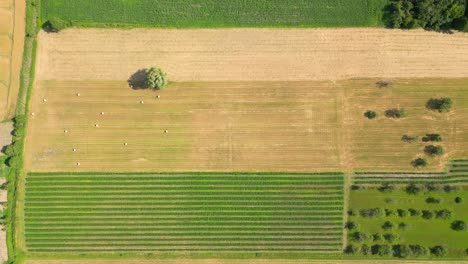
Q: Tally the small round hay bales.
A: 12